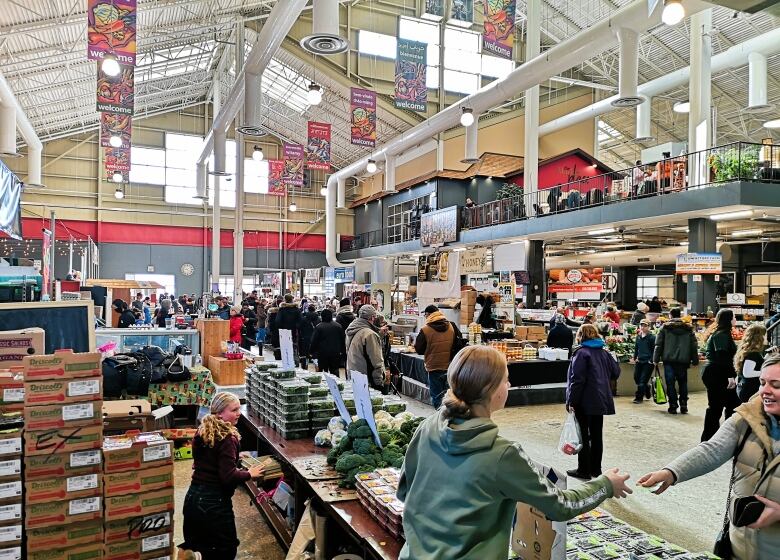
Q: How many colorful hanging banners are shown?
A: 11